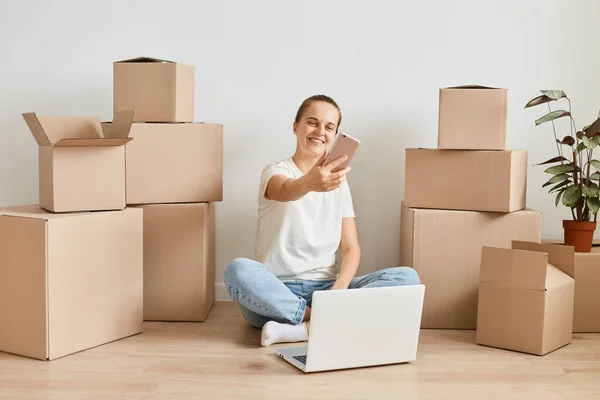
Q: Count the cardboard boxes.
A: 10